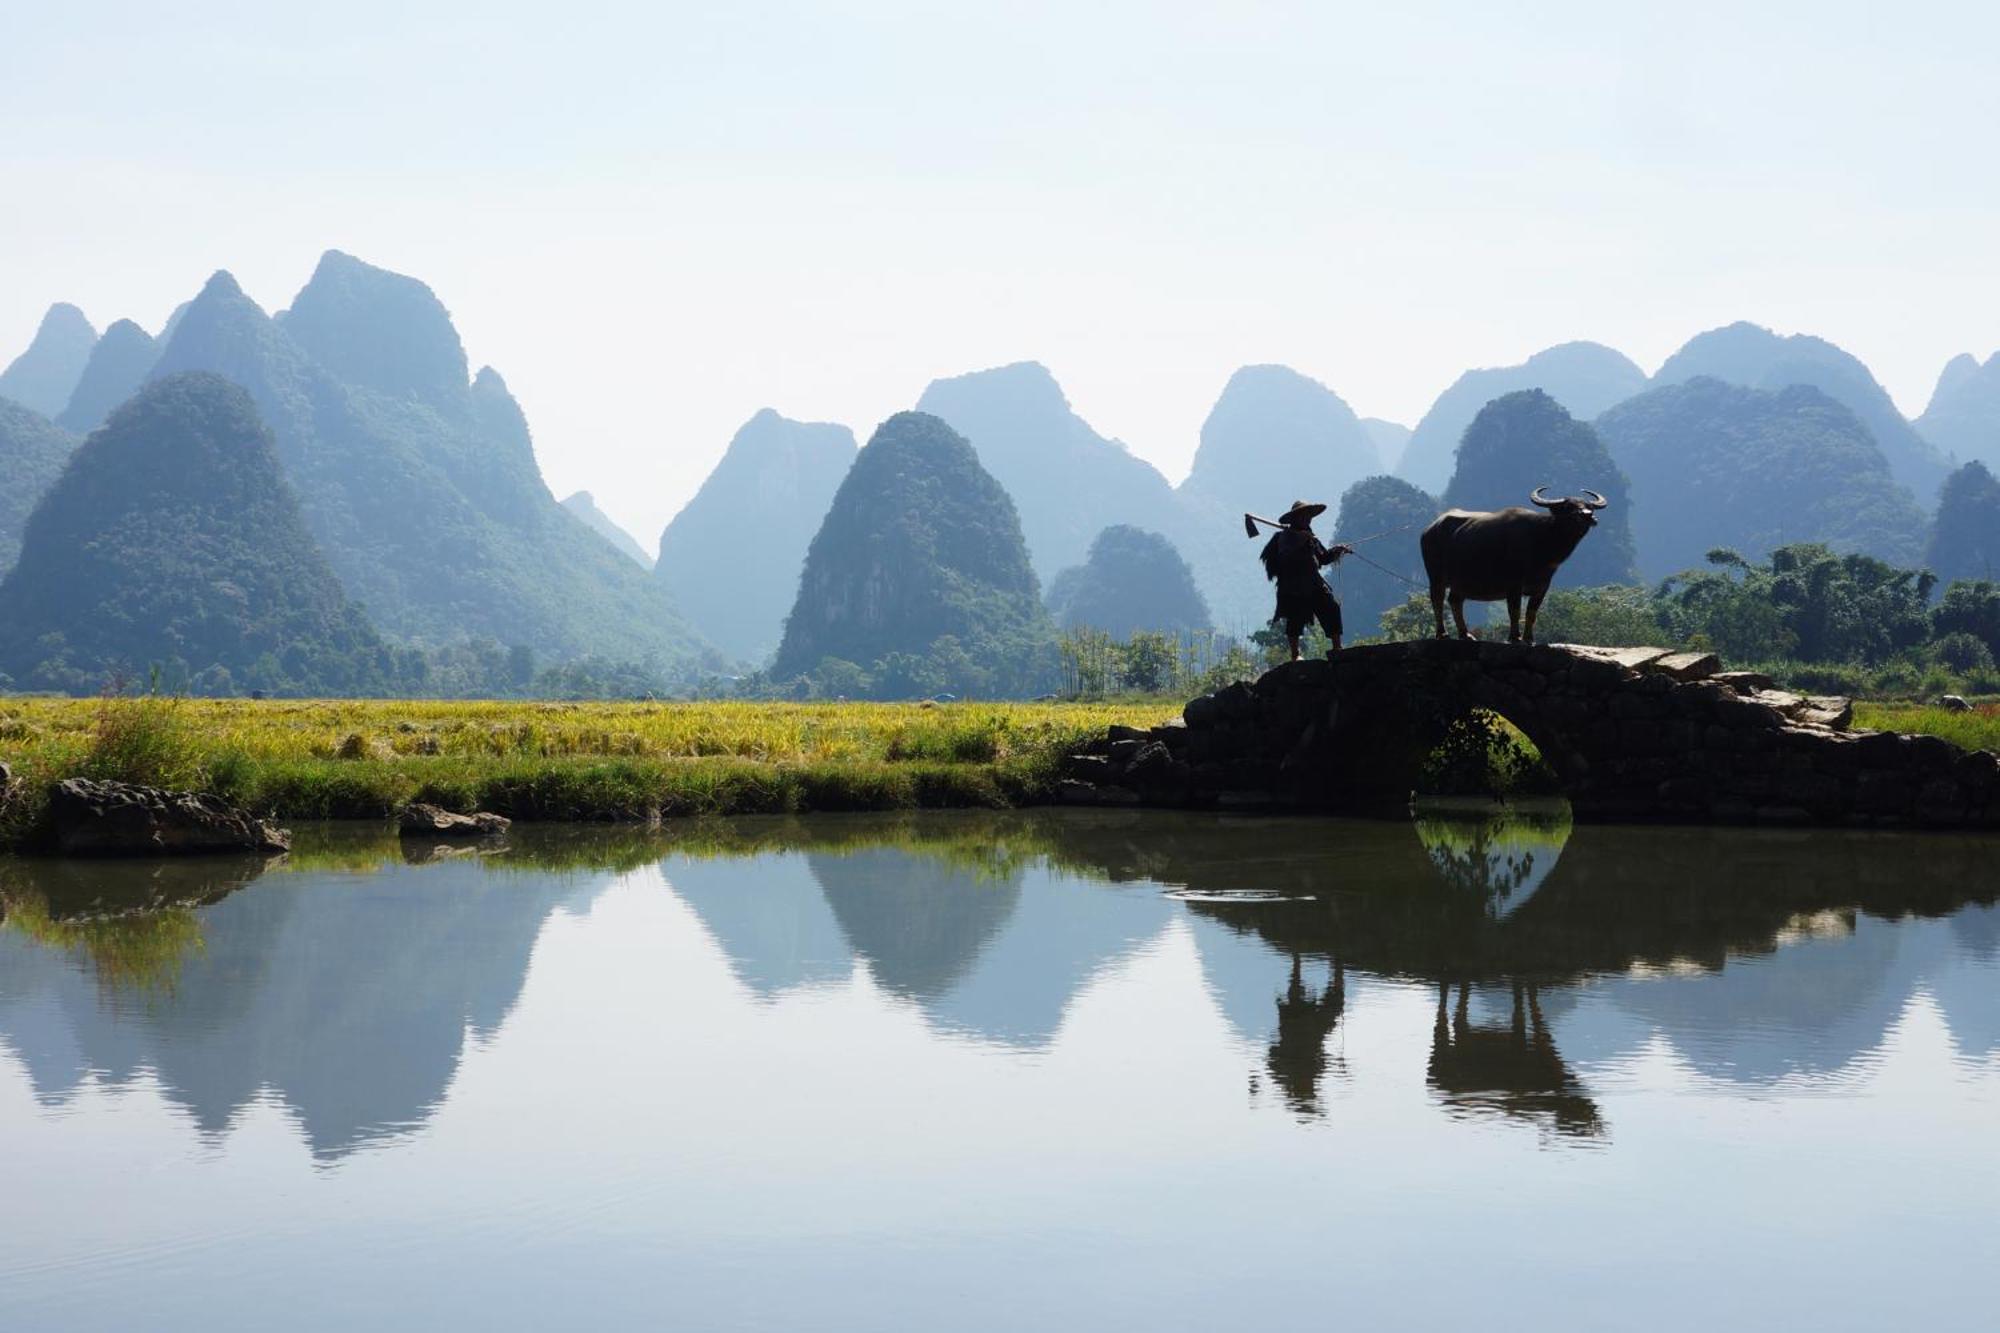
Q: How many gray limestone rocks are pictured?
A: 2